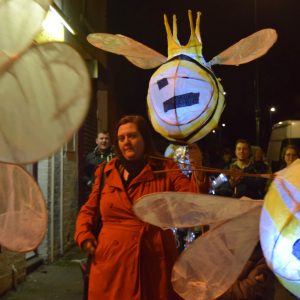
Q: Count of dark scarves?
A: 1